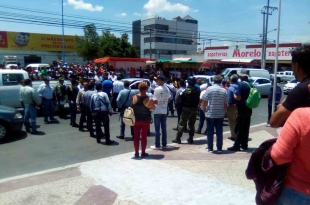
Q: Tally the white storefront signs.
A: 1